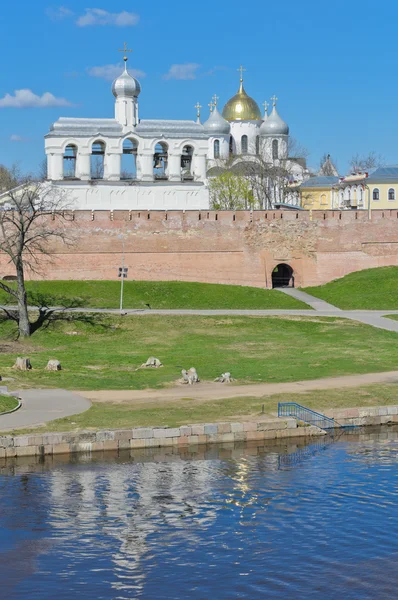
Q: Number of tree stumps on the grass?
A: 5